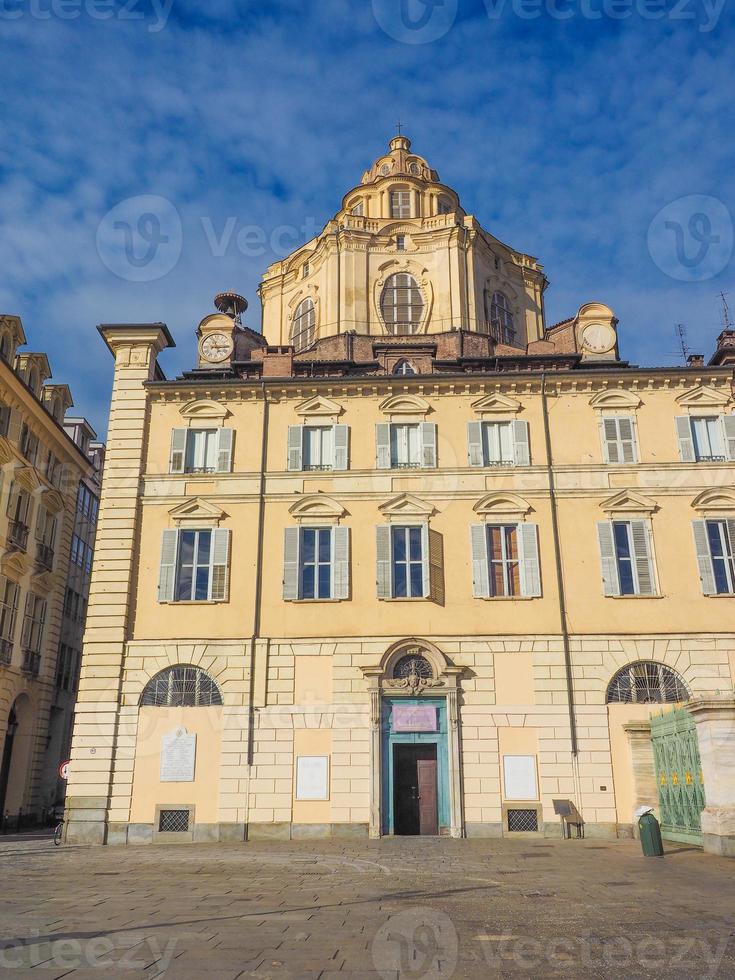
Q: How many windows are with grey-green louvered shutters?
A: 12